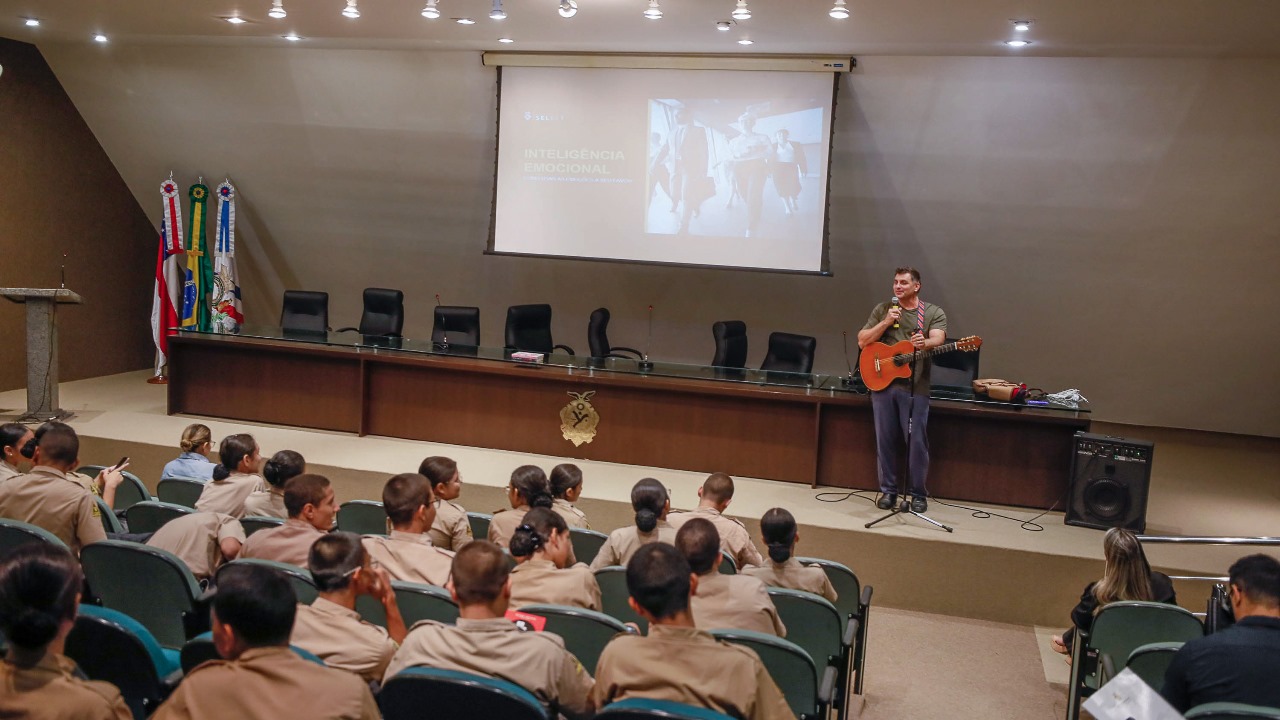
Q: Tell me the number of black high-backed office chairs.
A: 8